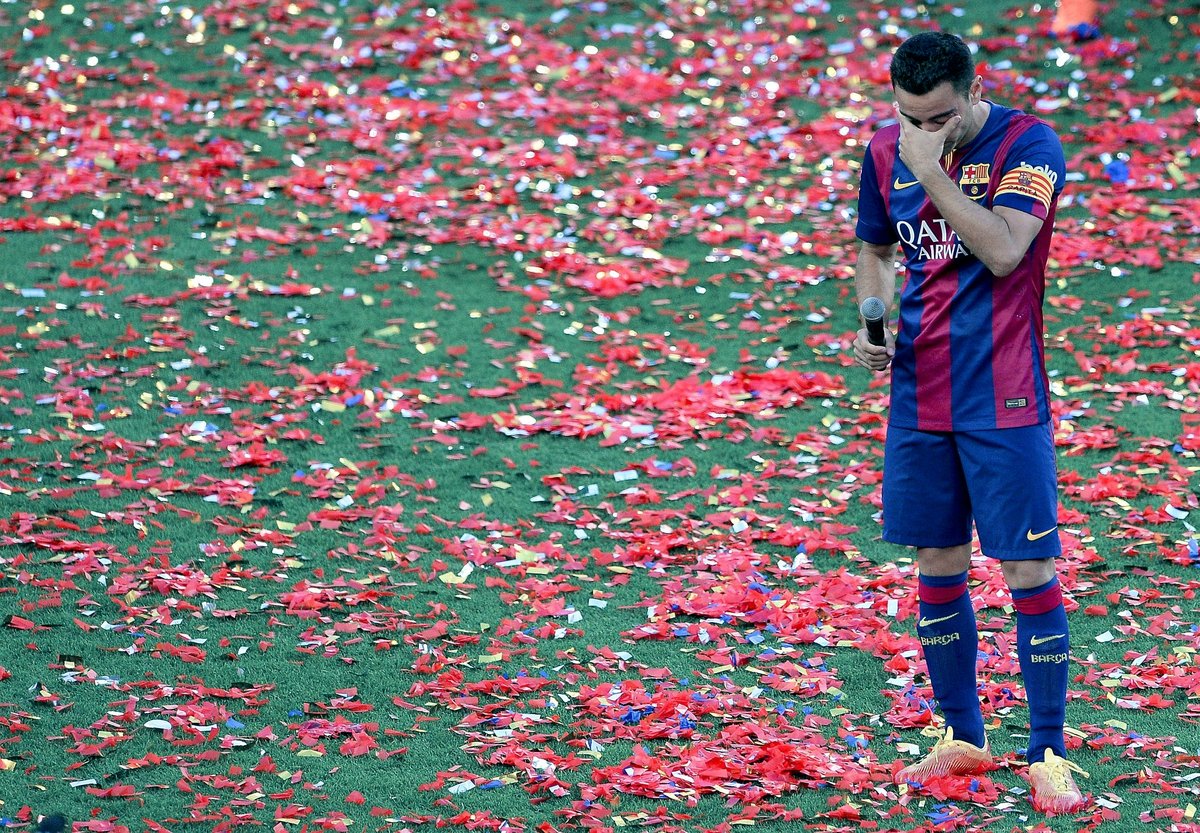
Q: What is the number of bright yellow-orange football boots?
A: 2